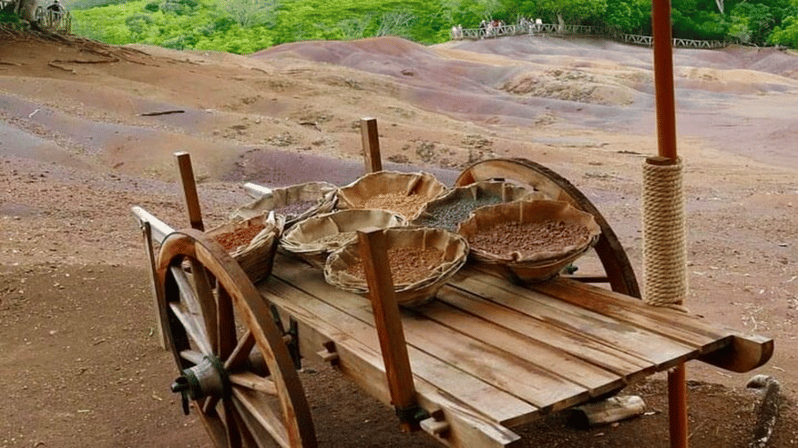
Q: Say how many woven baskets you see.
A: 7